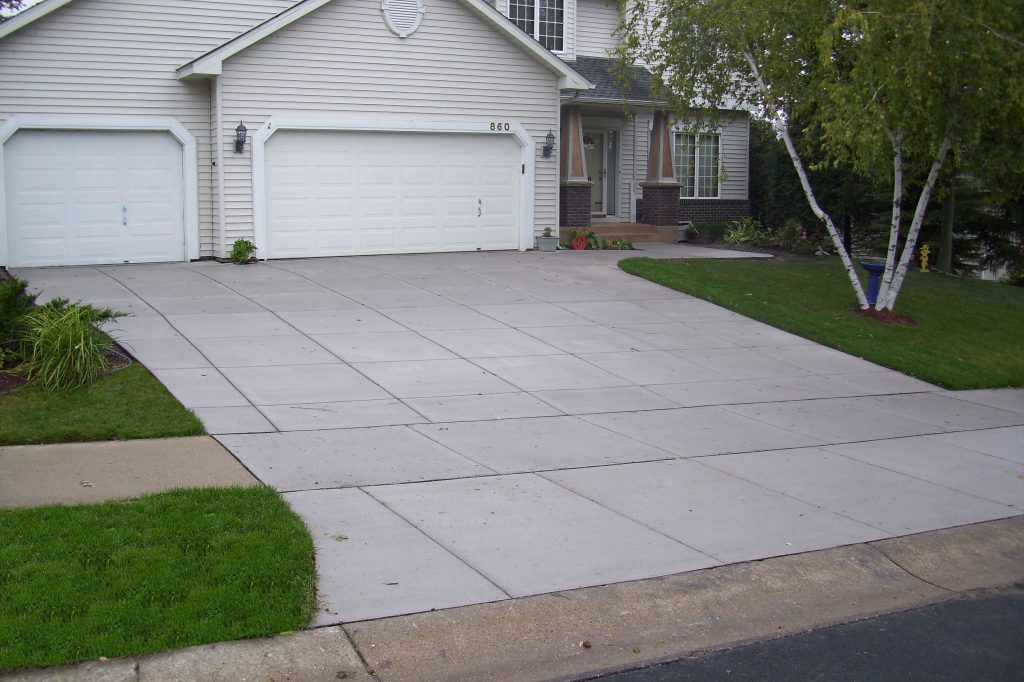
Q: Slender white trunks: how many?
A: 3